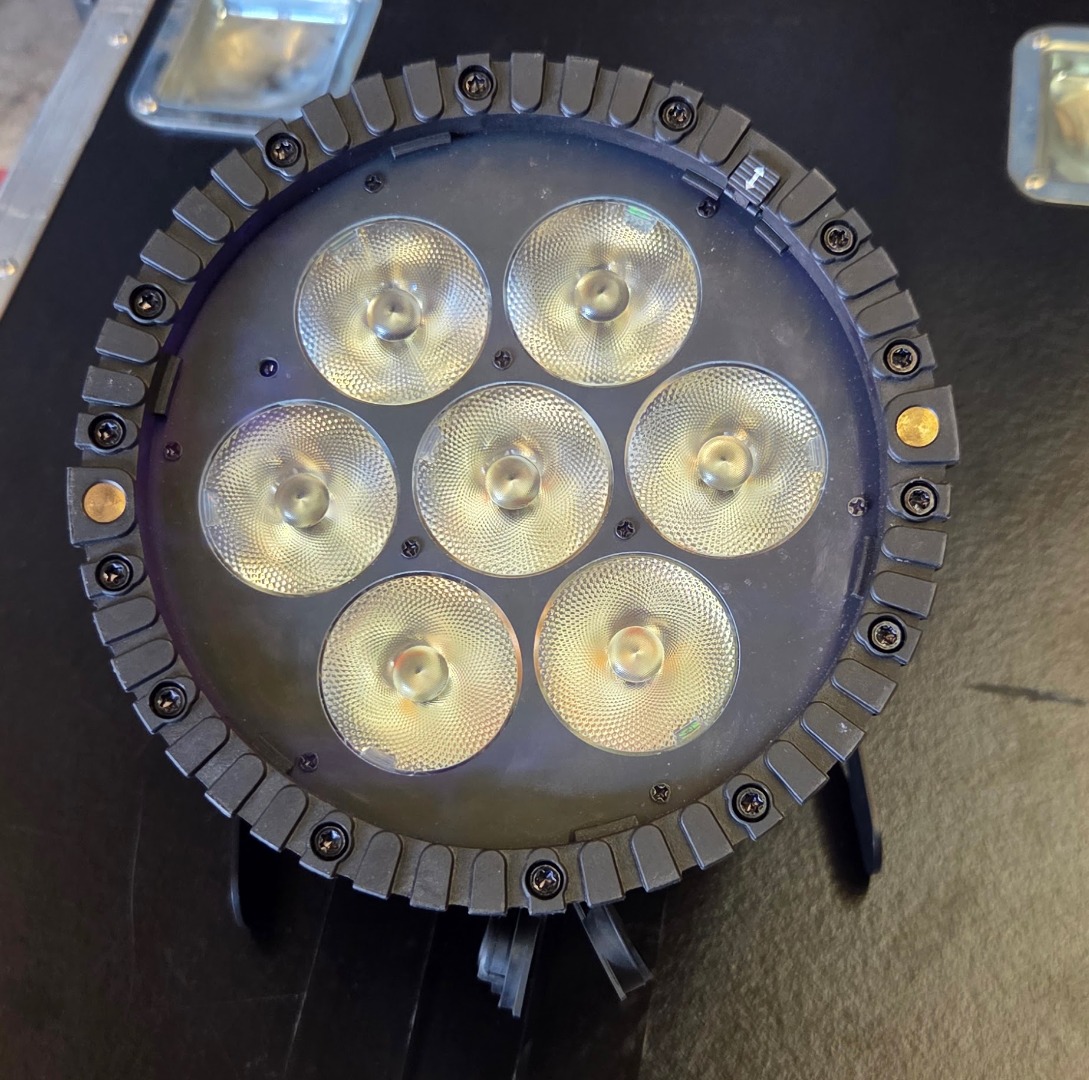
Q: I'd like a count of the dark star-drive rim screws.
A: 14